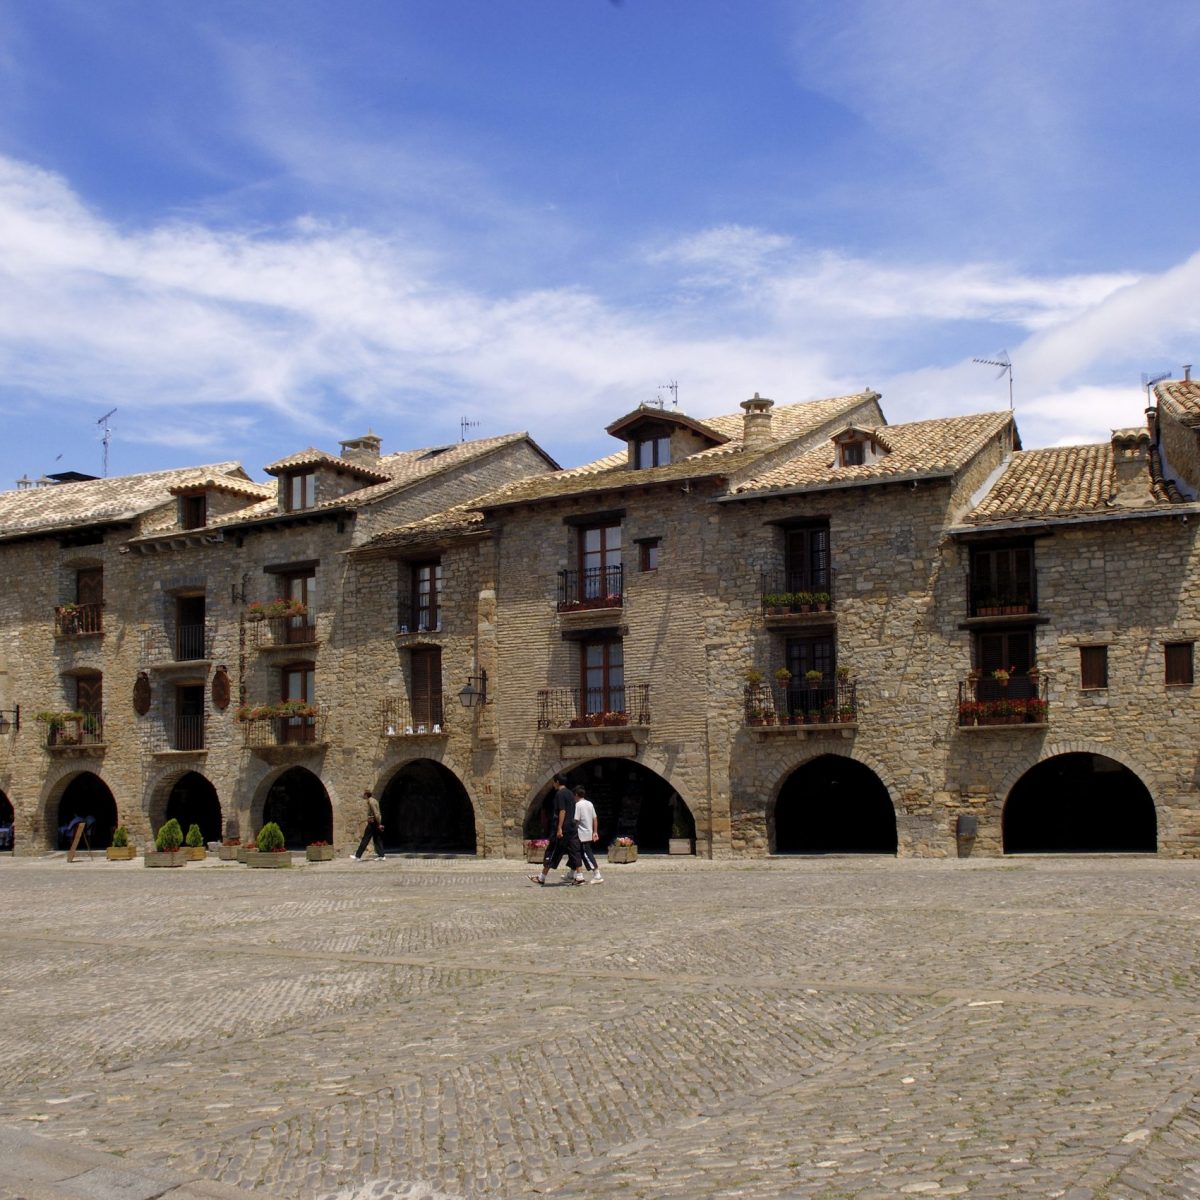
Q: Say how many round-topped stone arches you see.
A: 8